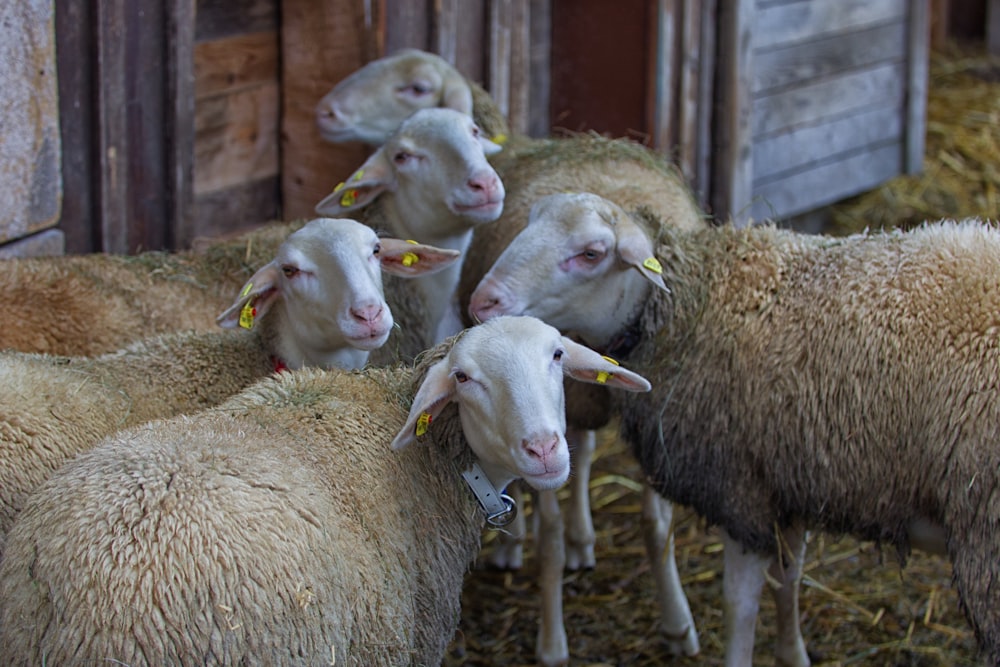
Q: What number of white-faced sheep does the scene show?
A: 5